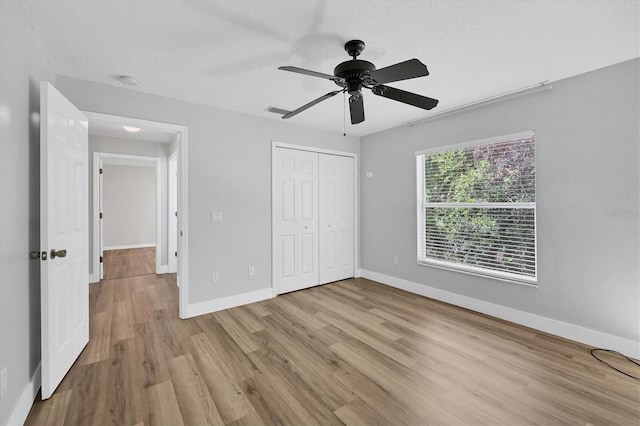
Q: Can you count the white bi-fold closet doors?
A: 2